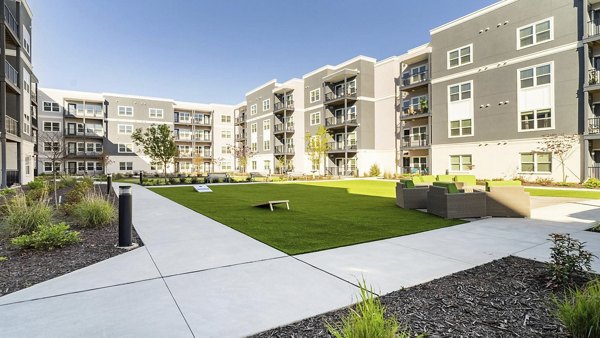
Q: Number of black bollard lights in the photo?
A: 3